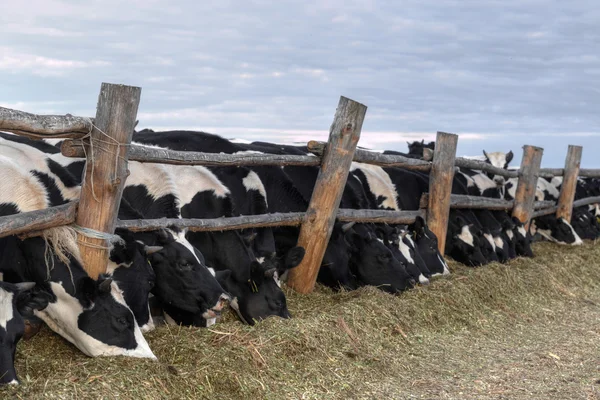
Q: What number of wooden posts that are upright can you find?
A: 5